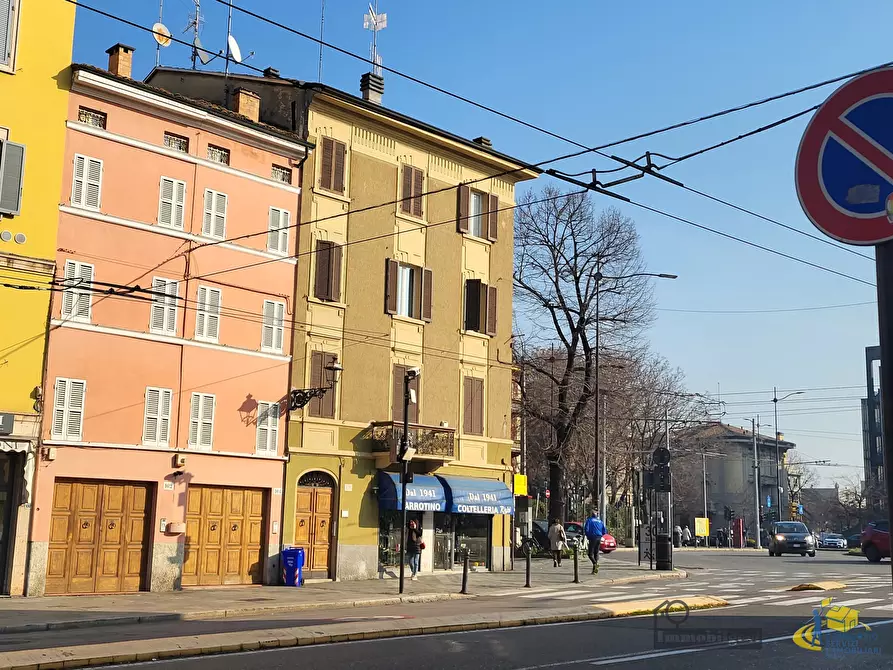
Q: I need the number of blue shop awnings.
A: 2